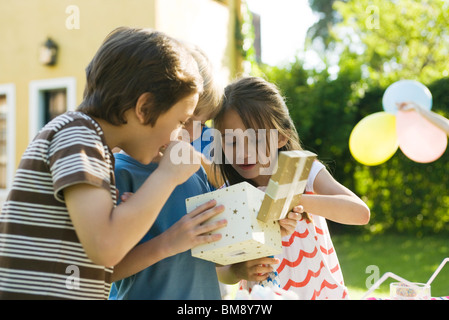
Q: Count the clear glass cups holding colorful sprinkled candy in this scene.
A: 1